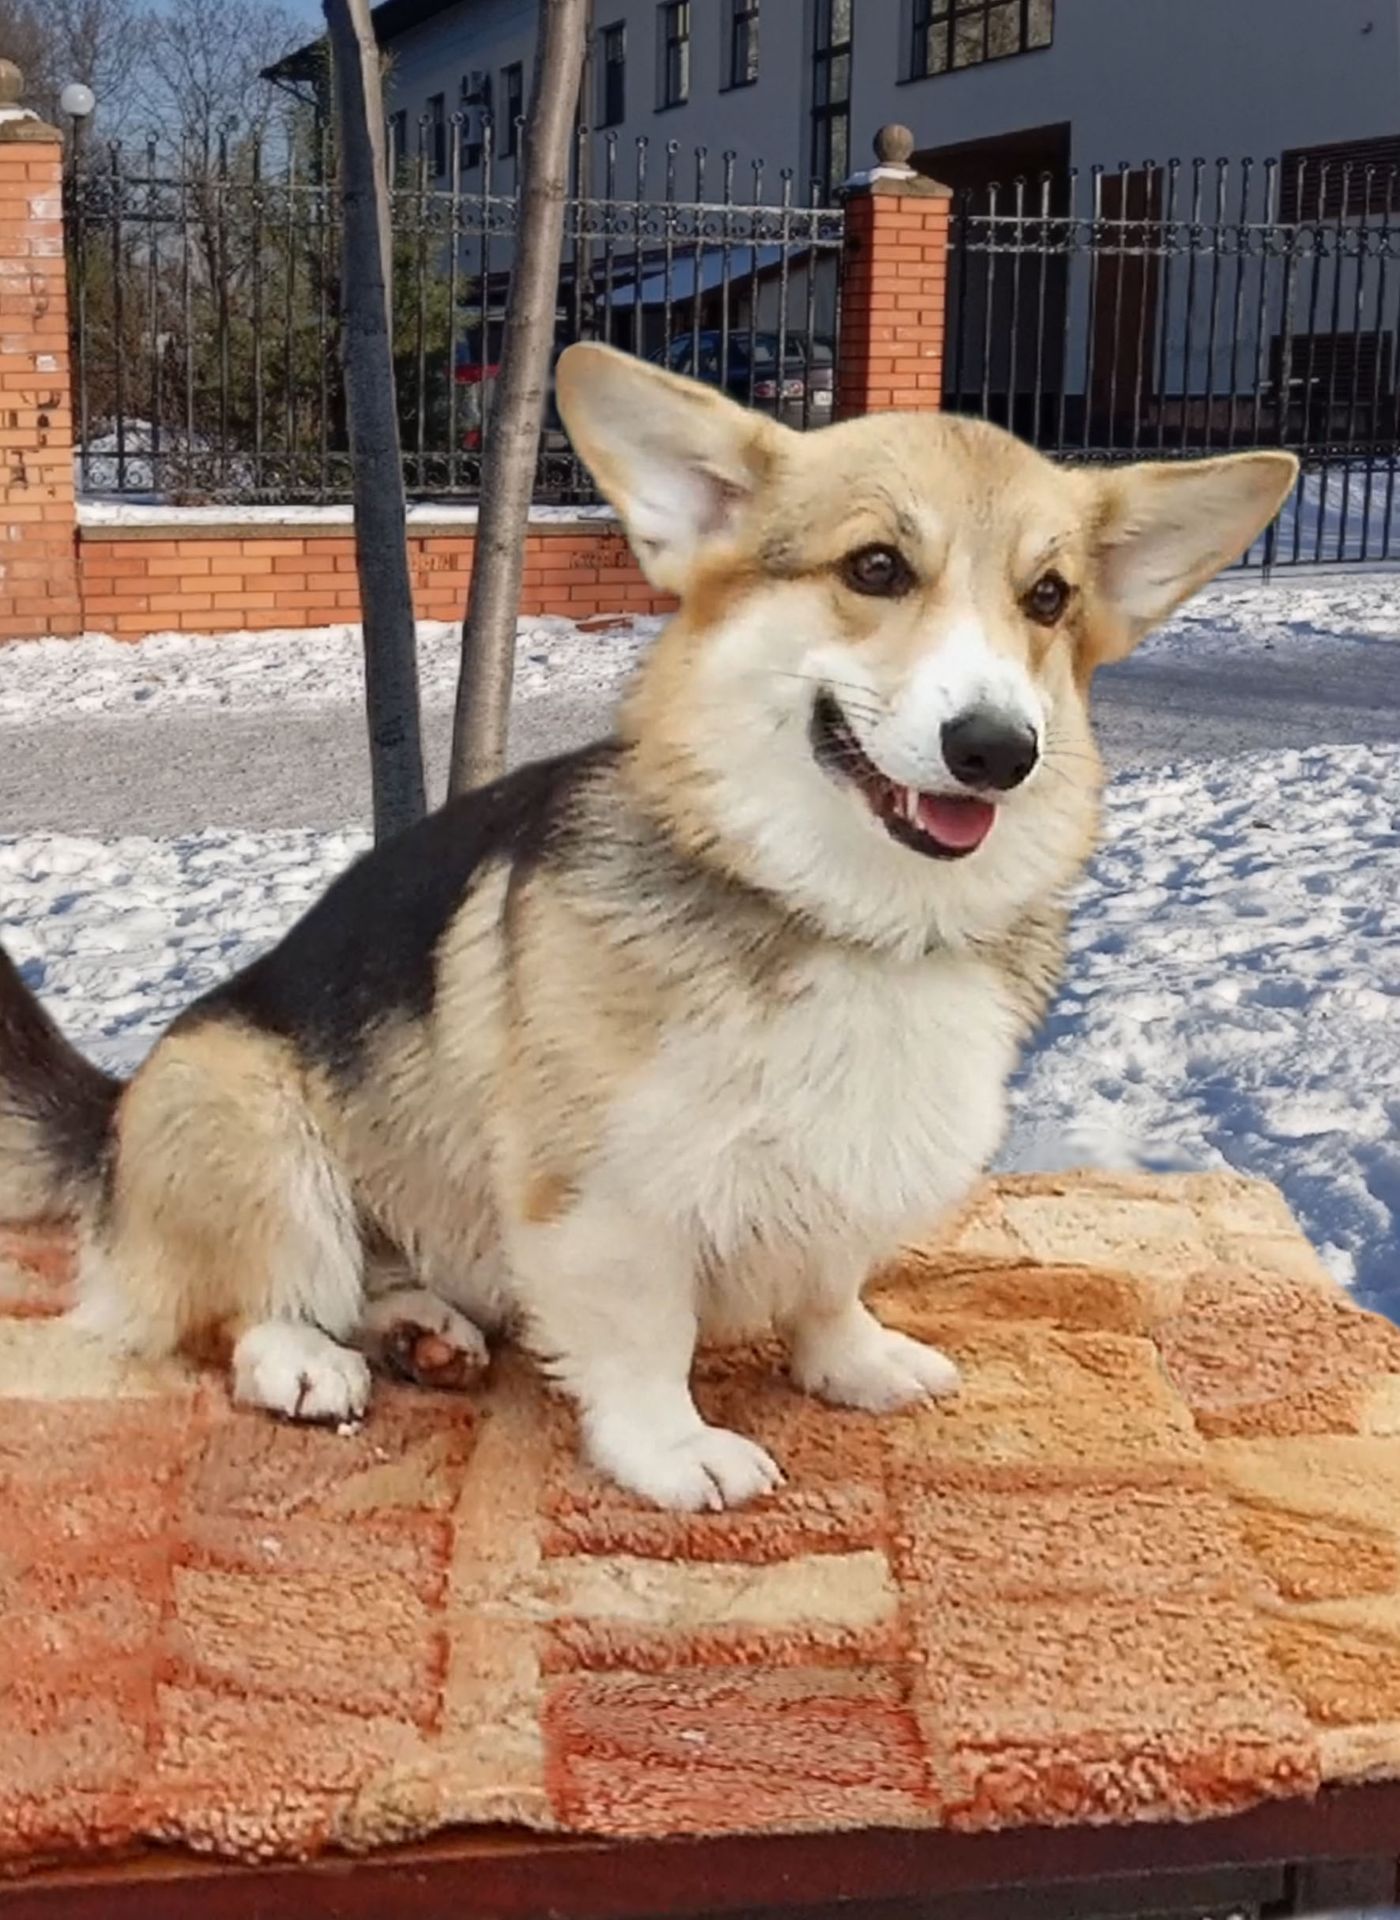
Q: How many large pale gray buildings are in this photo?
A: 1